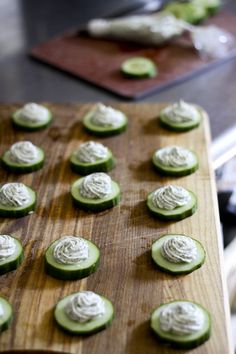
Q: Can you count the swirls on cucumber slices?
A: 15